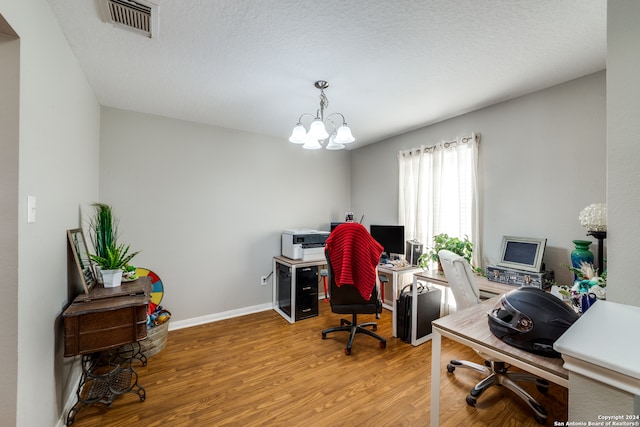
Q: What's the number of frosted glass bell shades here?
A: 5